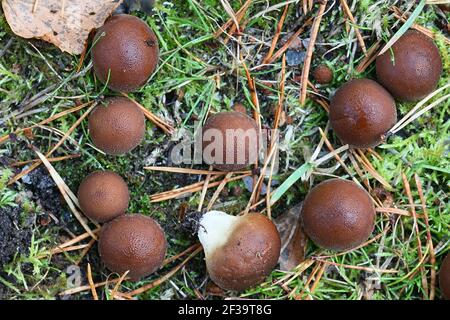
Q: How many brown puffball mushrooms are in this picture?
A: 11